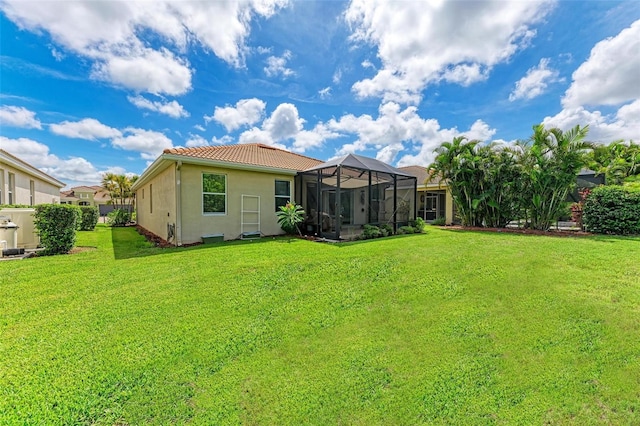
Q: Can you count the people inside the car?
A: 0